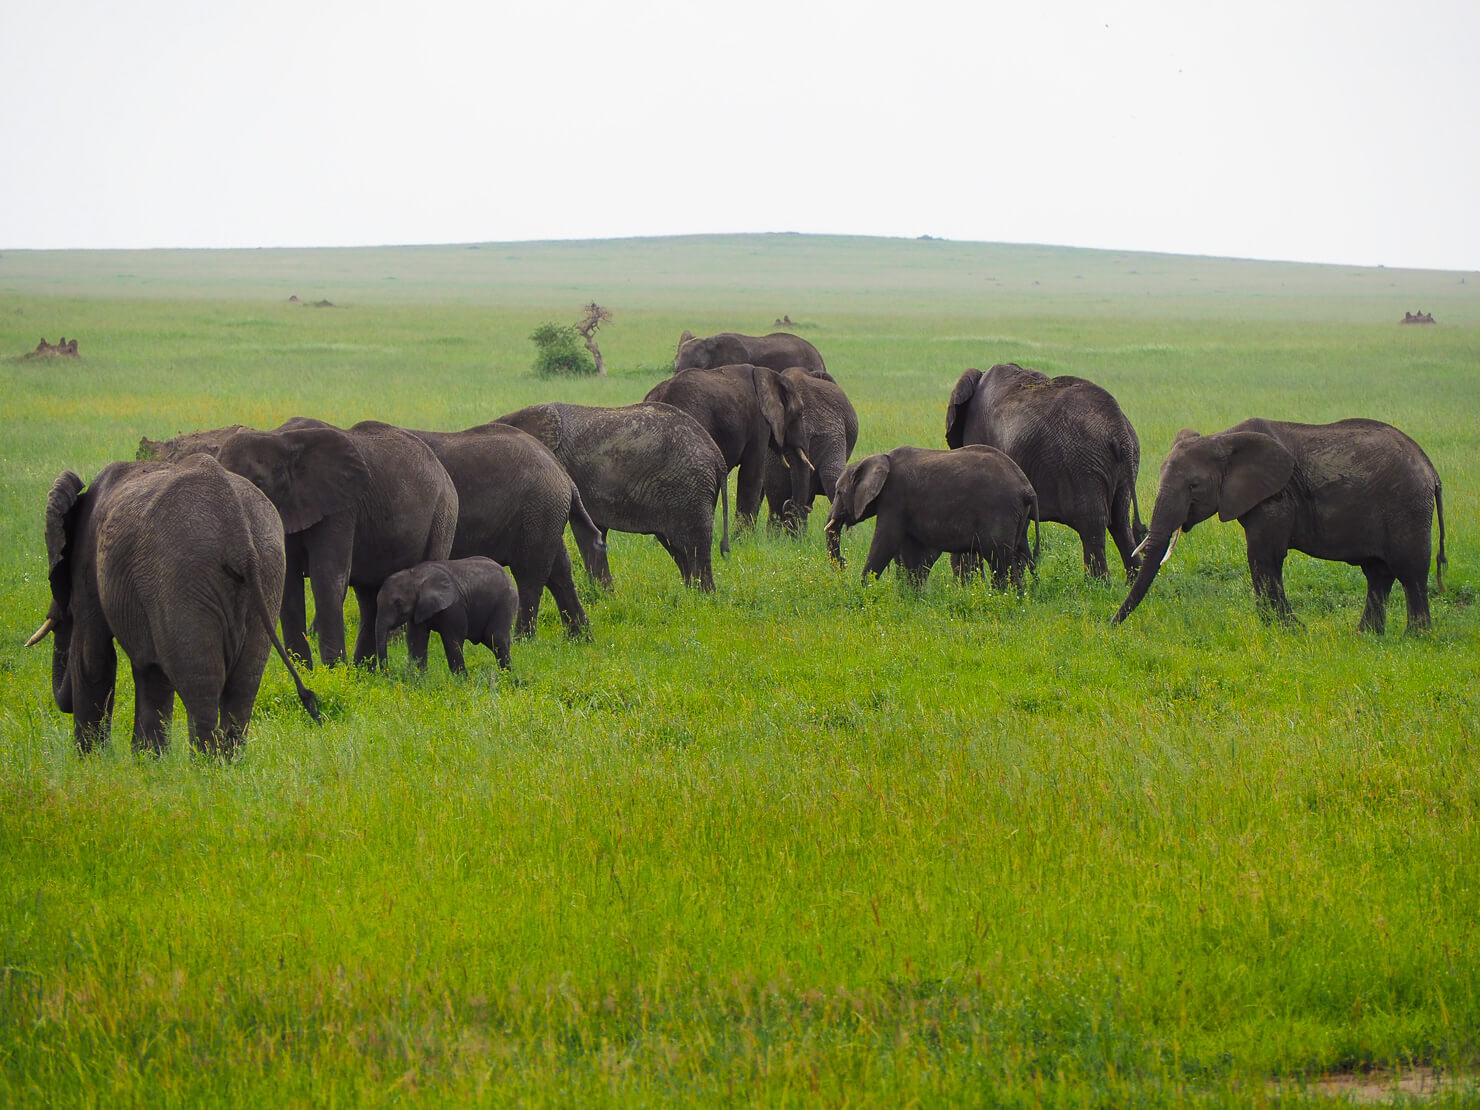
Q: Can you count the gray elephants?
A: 11